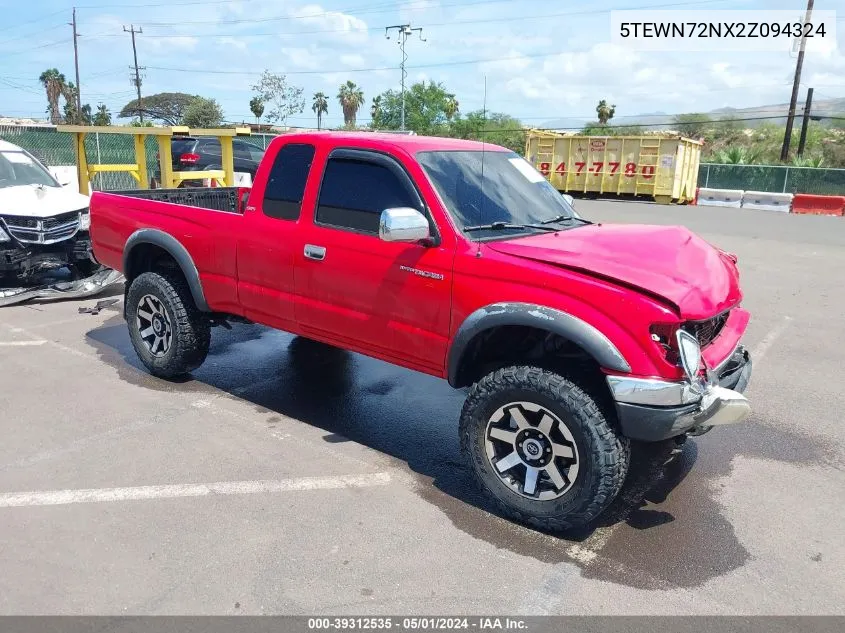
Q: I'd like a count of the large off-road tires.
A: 2